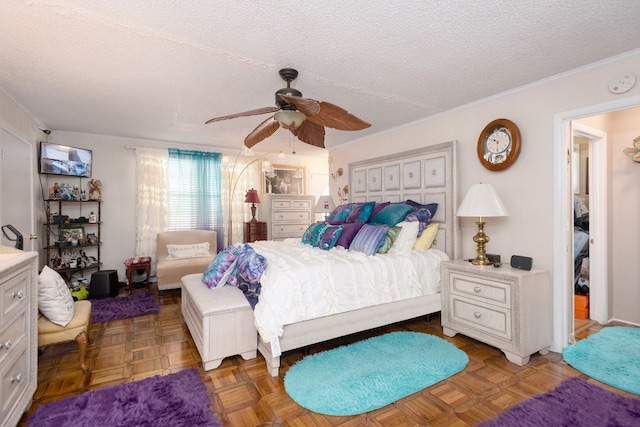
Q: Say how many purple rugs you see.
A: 3